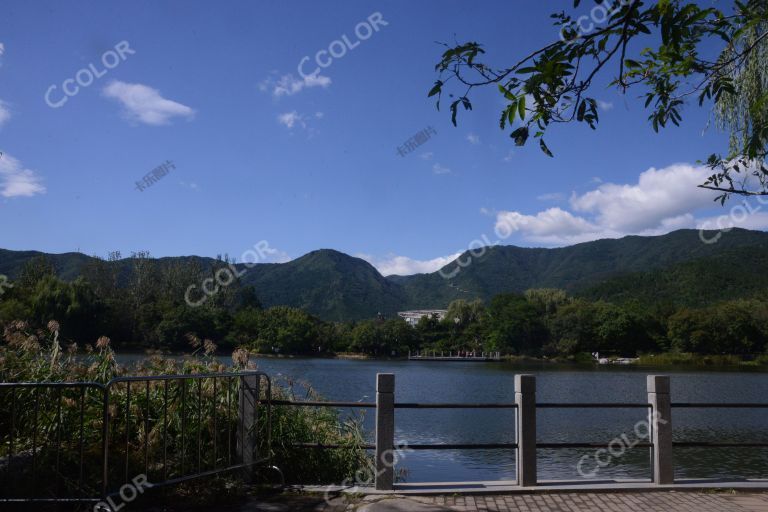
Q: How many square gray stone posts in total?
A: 4